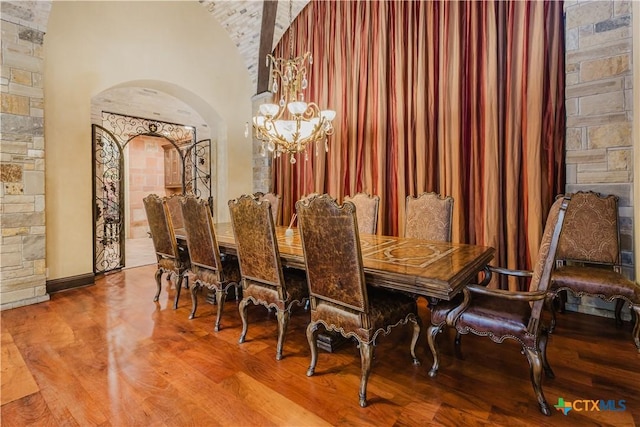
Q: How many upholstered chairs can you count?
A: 11